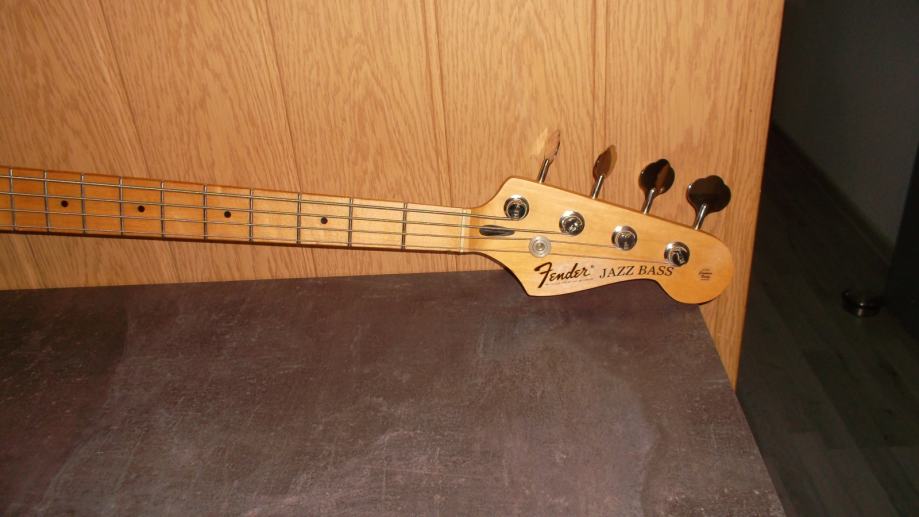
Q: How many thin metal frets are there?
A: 10